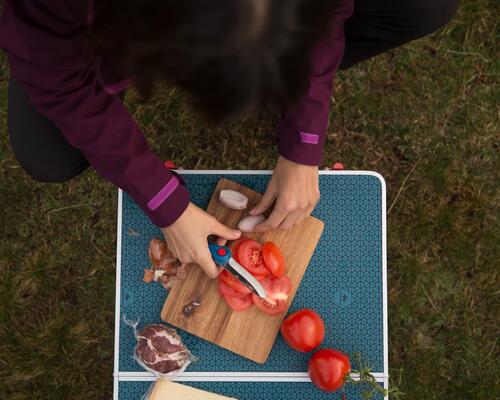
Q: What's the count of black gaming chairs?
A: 0